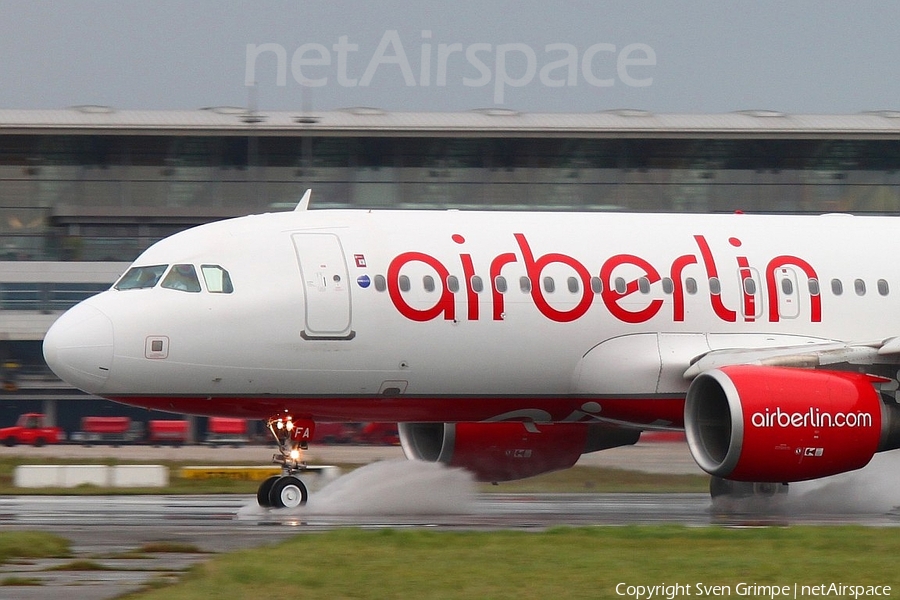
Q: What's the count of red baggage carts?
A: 3